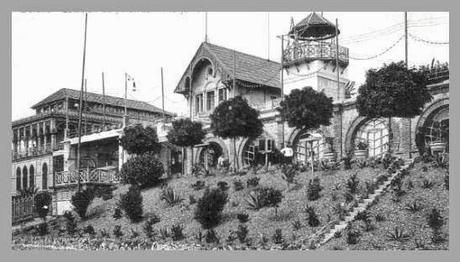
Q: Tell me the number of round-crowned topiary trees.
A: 5